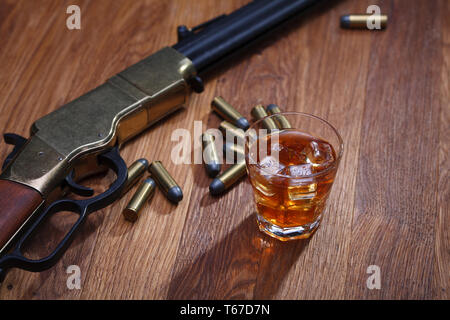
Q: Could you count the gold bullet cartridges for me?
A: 11